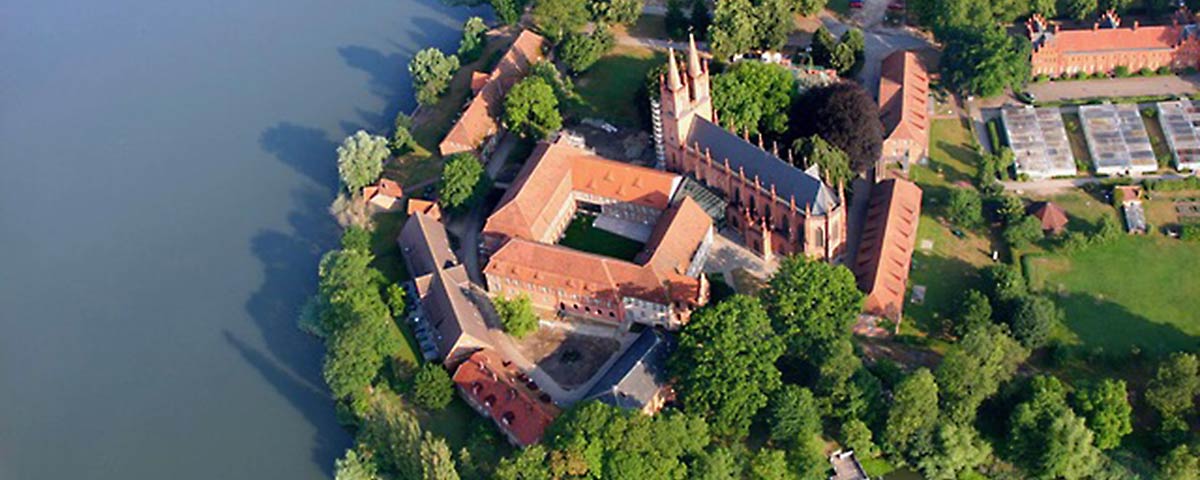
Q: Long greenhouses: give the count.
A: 3